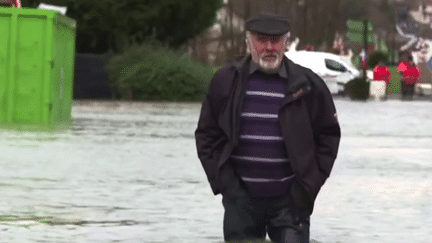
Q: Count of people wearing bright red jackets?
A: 2